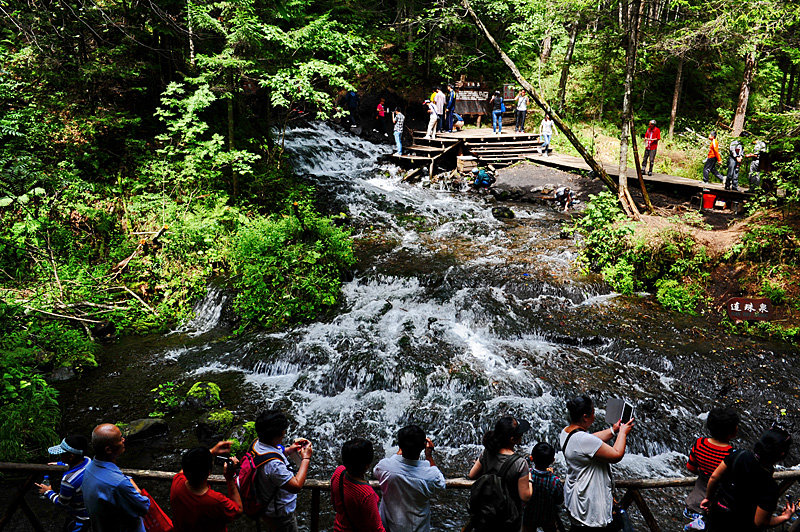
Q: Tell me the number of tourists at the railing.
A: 11